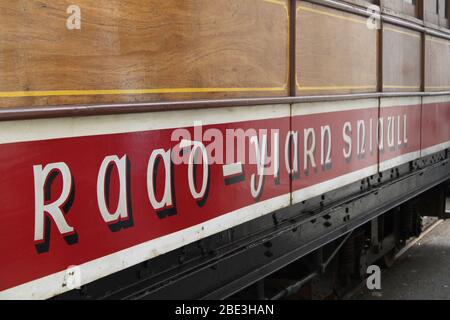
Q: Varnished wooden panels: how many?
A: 4